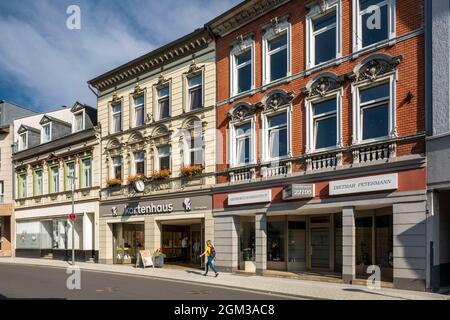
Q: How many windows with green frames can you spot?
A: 5